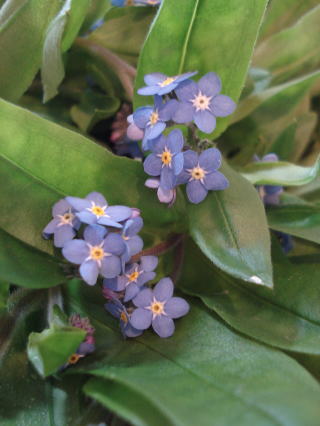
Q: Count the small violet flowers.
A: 12